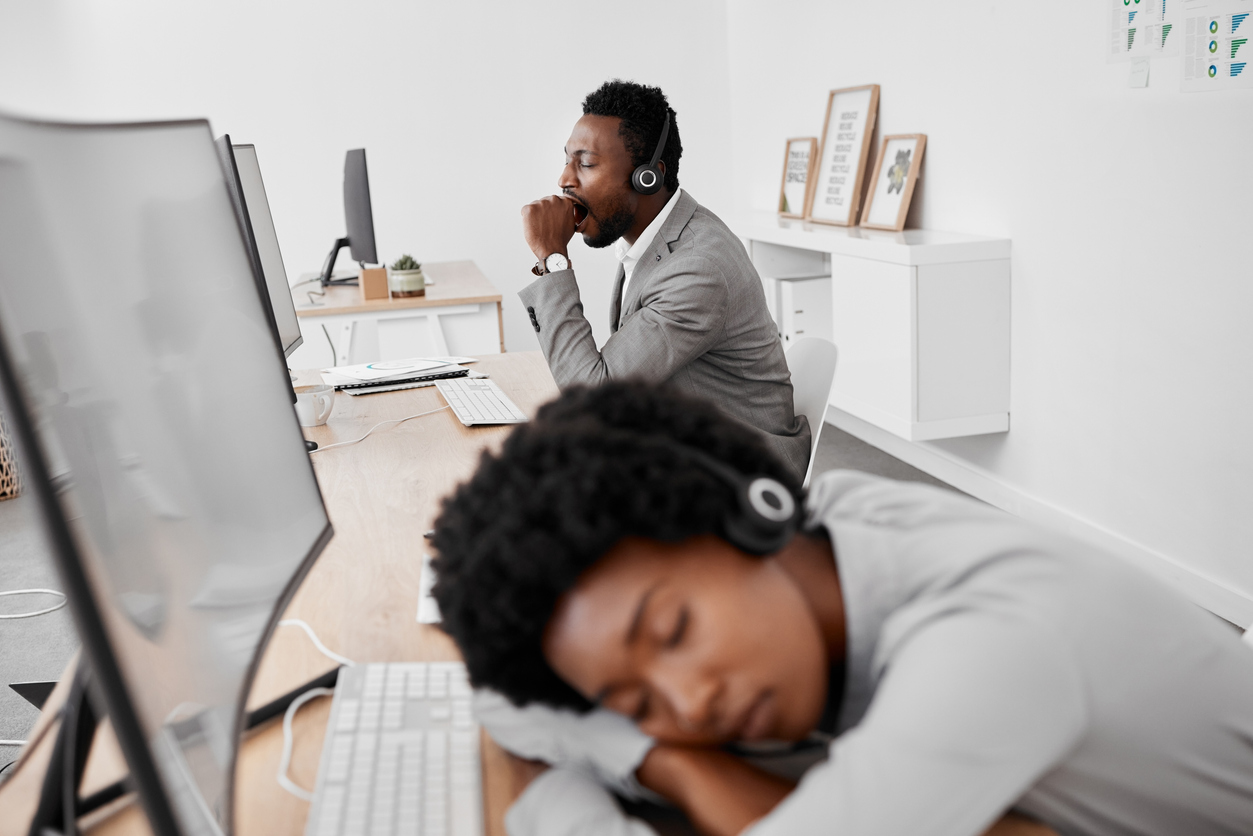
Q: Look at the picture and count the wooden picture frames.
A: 3